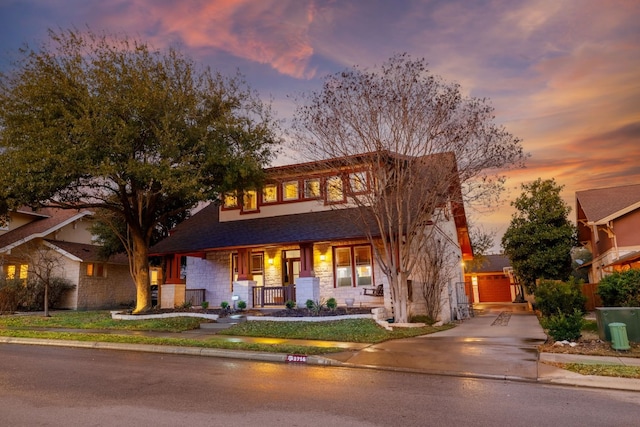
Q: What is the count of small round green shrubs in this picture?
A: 6